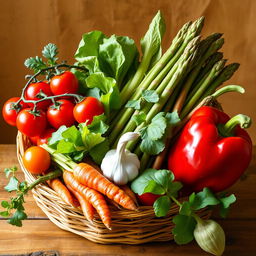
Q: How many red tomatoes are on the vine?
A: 6